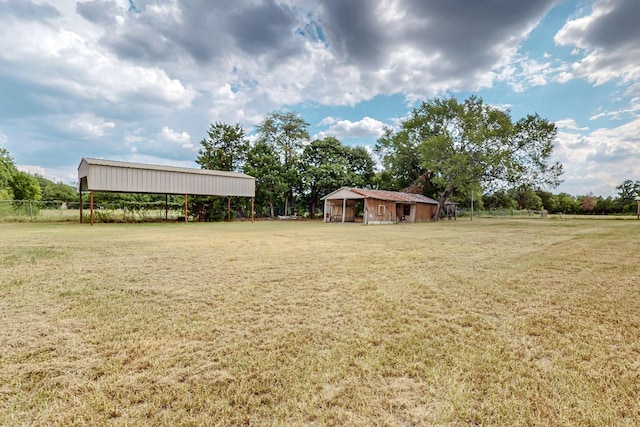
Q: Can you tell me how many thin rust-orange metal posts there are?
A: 6